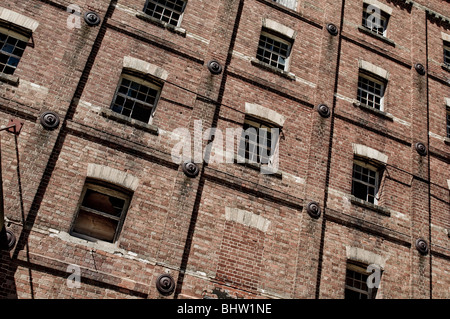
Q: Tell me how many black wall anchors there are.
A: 12